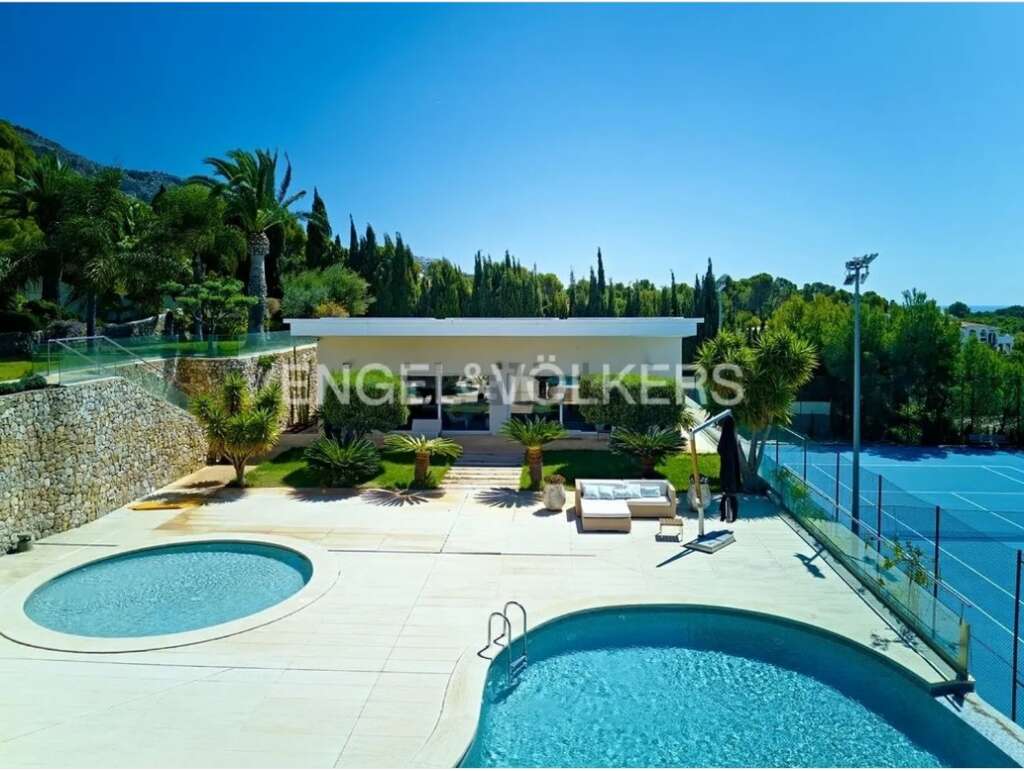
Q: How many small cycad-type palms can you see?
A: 4